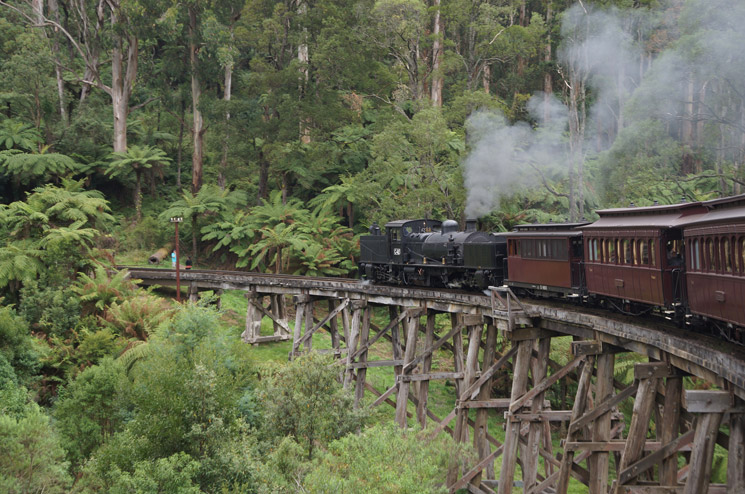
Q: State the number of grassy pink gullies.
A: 0